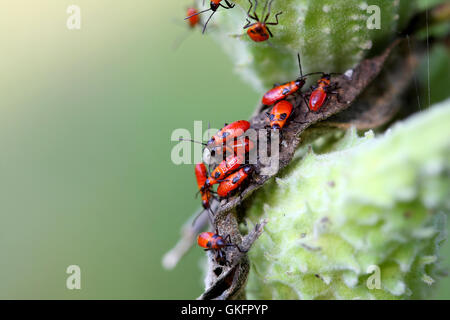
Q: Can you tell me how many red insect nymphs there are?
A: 12